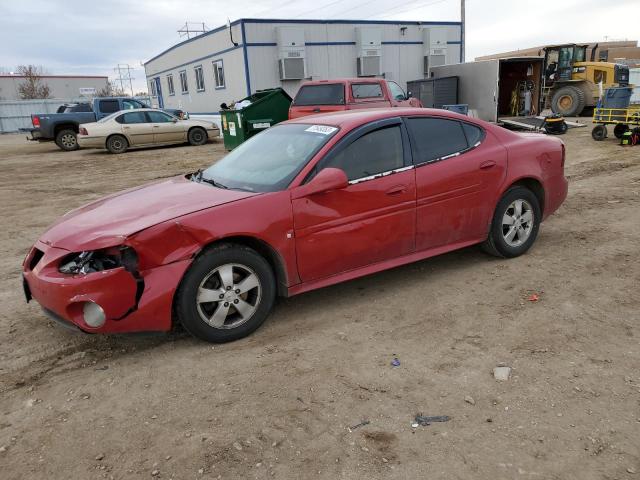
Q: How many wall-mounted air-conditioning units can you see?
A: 3